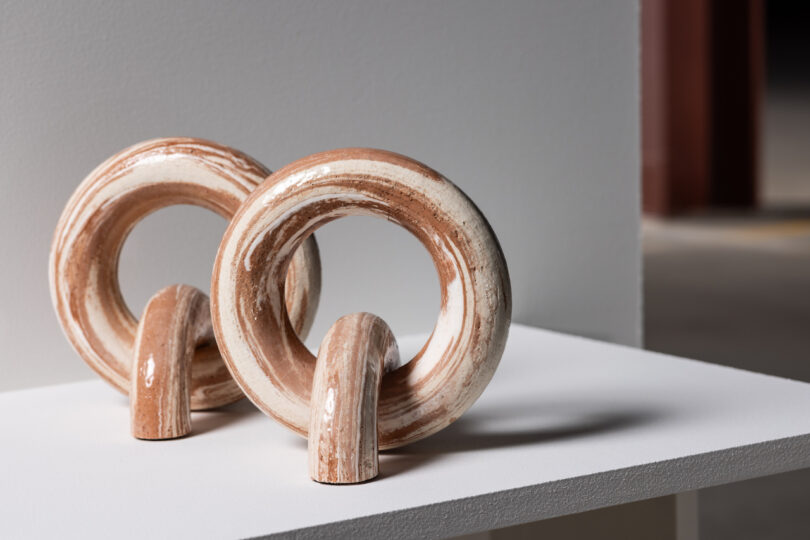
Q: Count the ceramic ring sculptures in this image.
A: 2